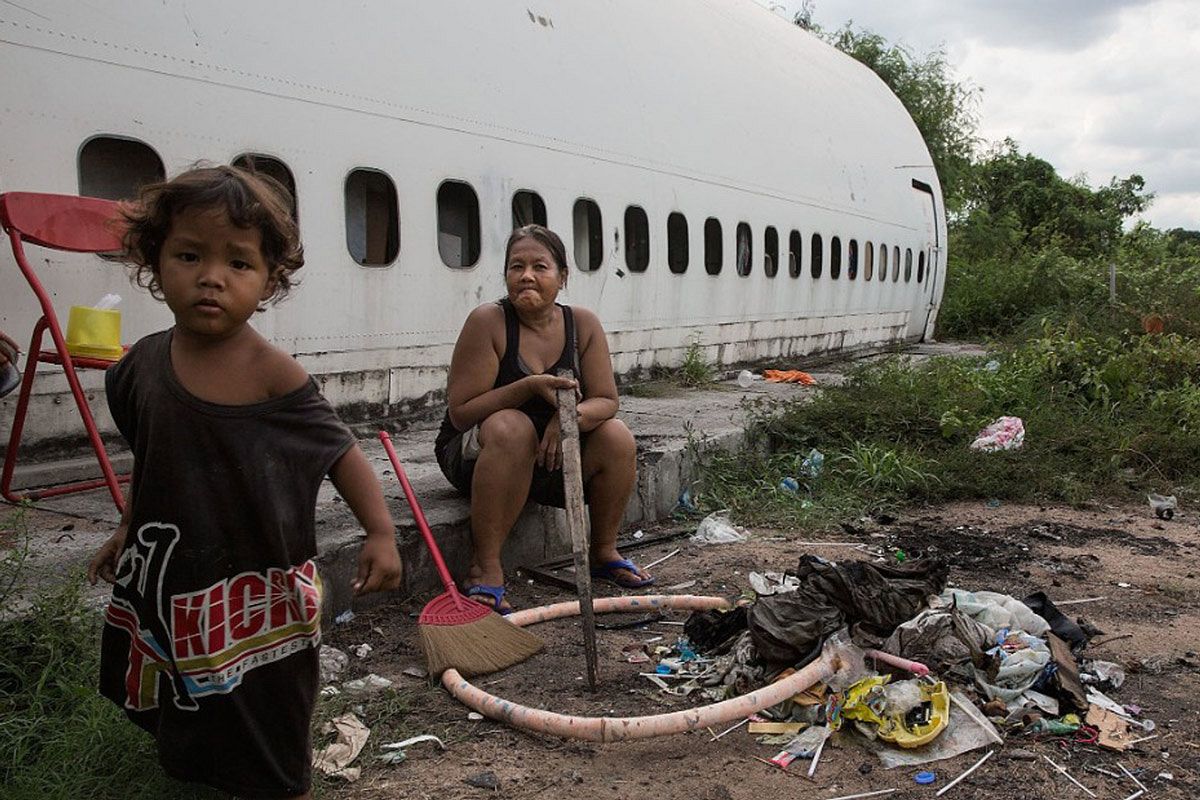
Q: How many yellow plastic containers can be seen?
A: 1